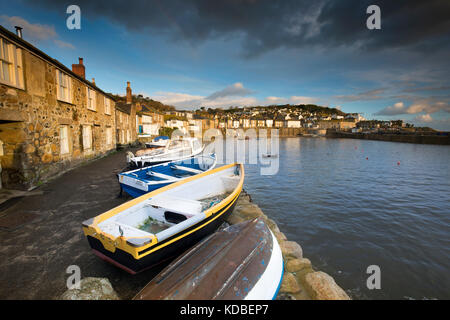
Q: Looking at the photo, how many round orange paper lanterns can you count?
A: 0